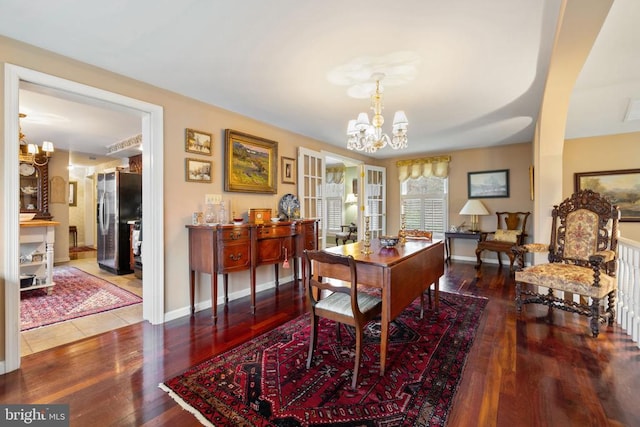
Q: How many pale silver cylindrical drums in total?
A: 0